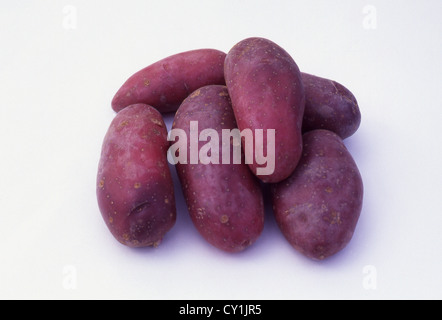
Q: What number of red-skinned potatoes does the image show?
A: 6